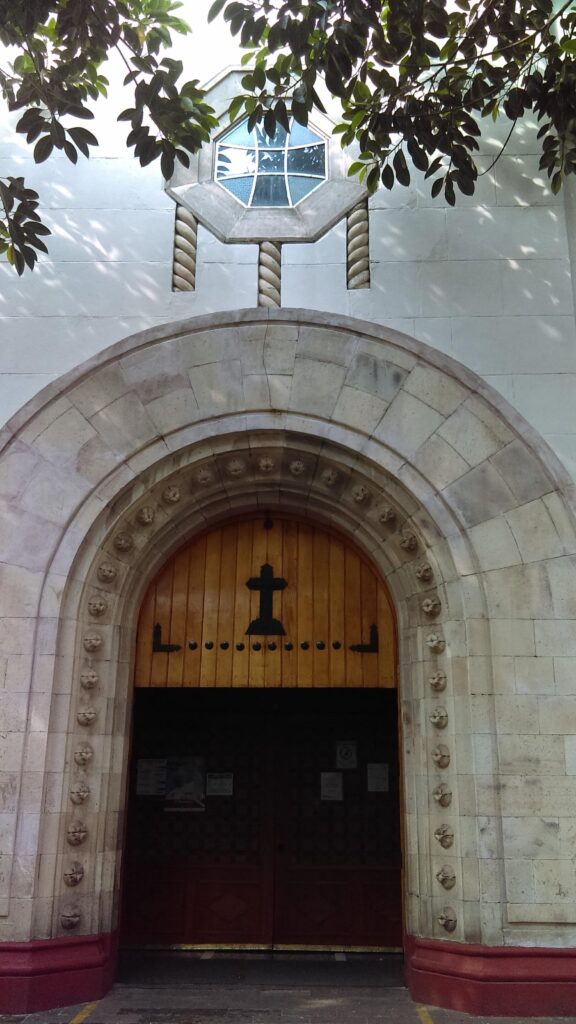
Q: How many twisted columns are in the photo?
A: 3